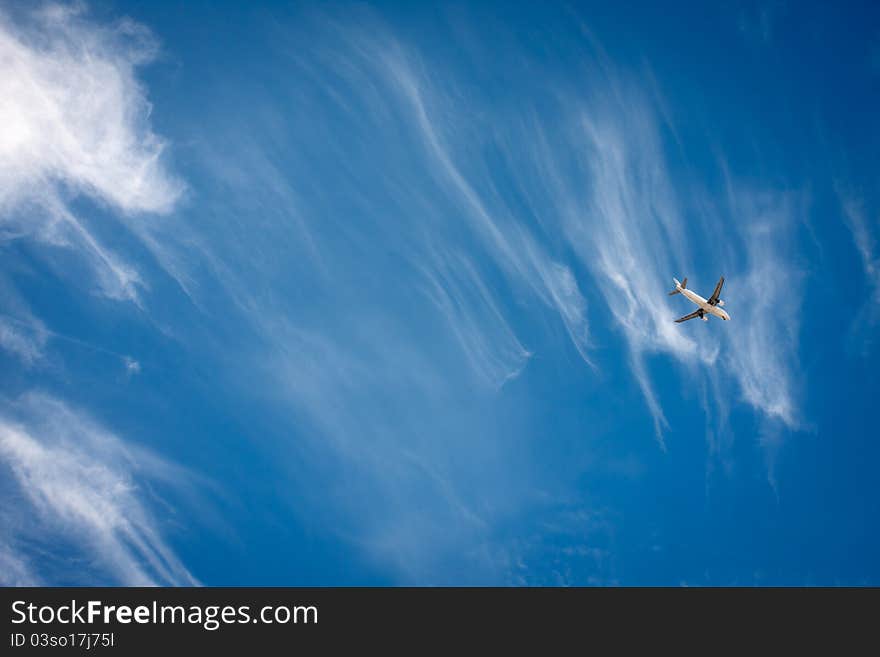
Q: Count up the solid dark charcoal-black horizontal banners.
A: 1